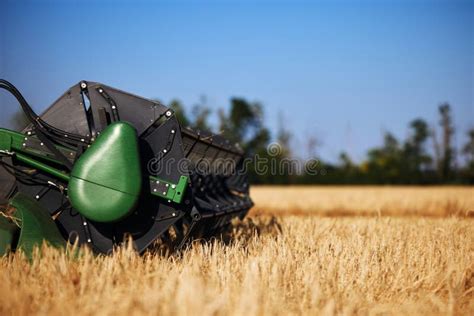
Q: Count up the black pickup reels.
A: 1